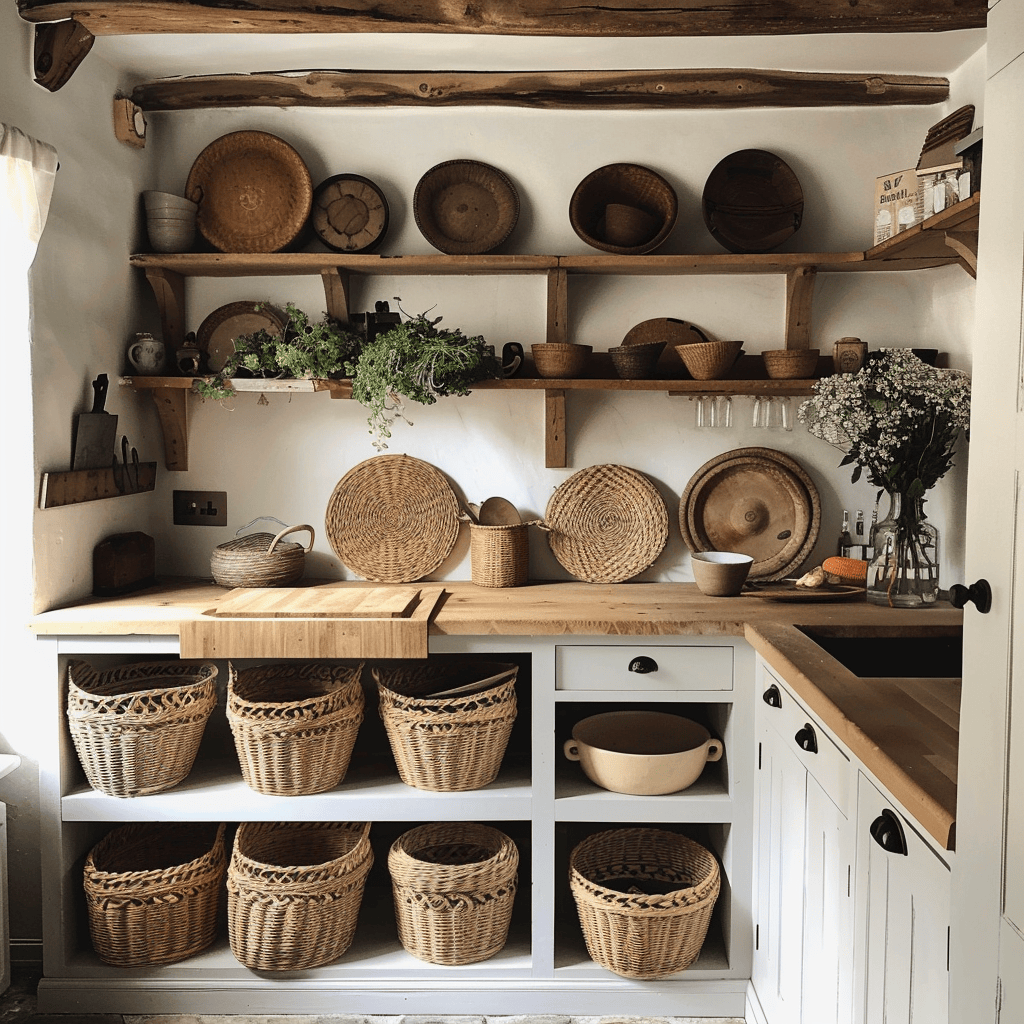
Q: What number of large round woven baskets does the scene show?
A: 7